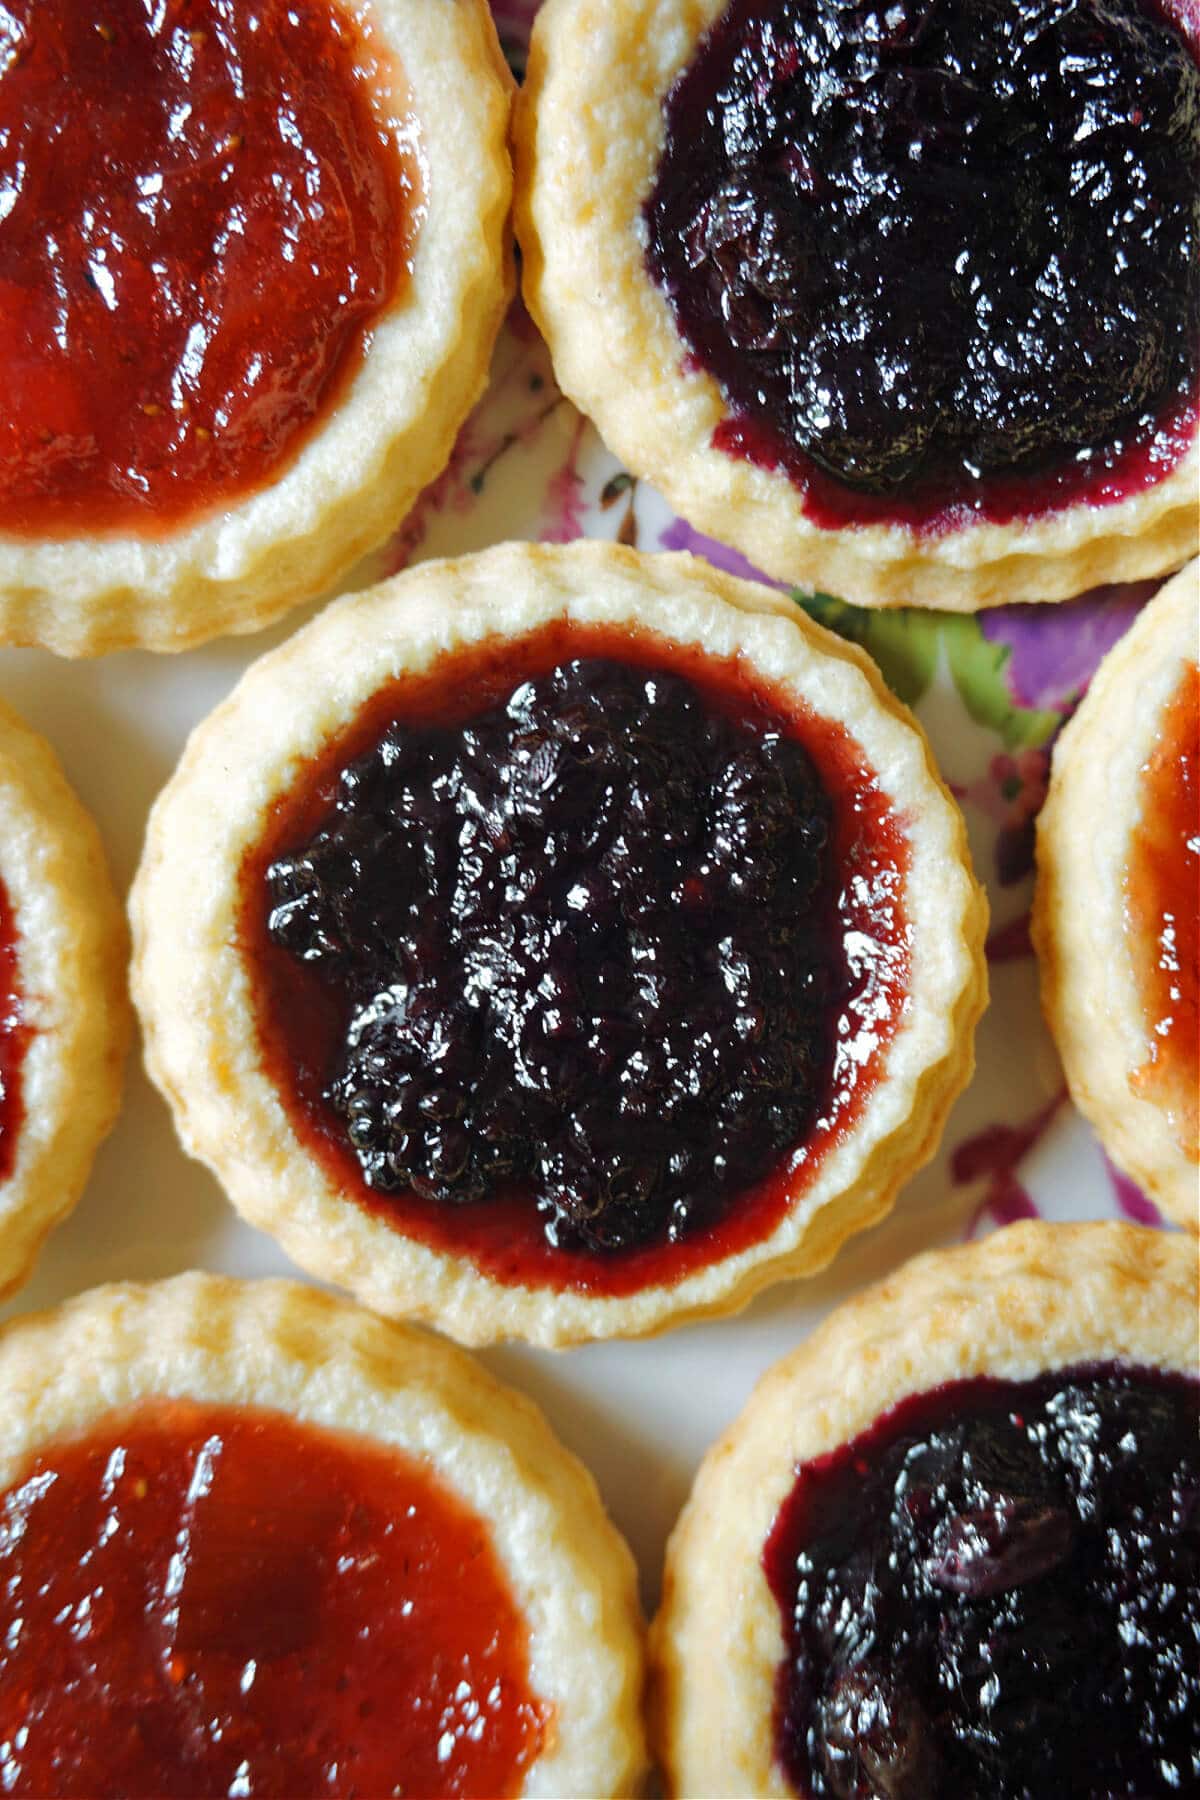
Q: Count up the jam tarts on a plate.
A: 7